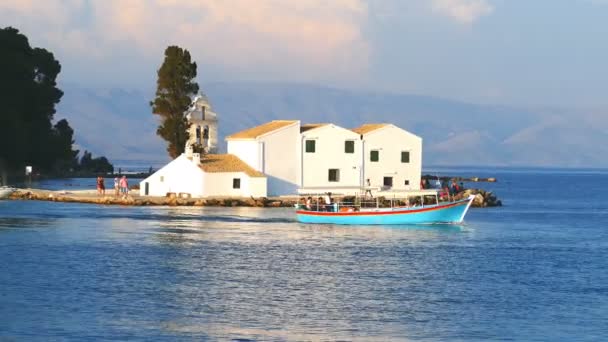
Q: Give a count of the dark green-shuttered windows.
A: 4